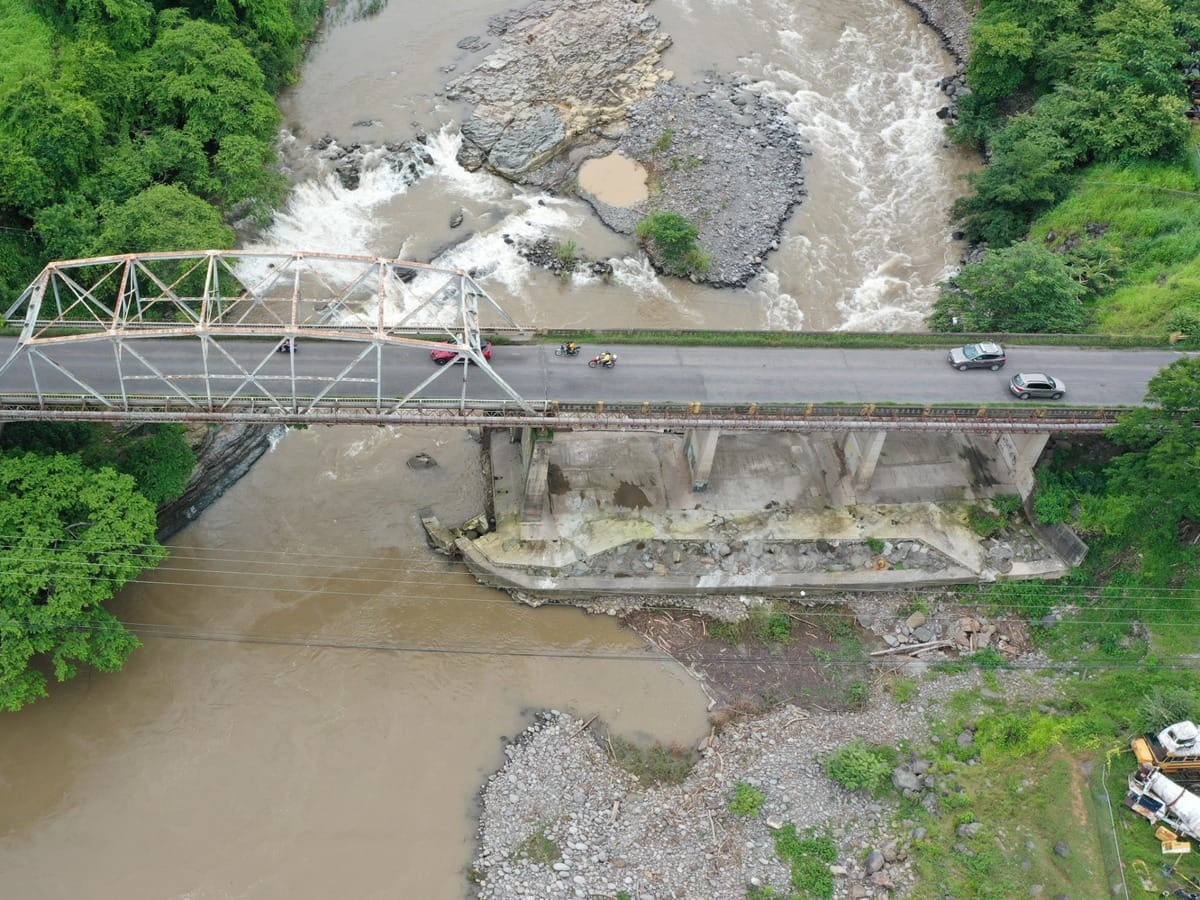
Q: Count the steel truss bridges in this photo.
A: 1